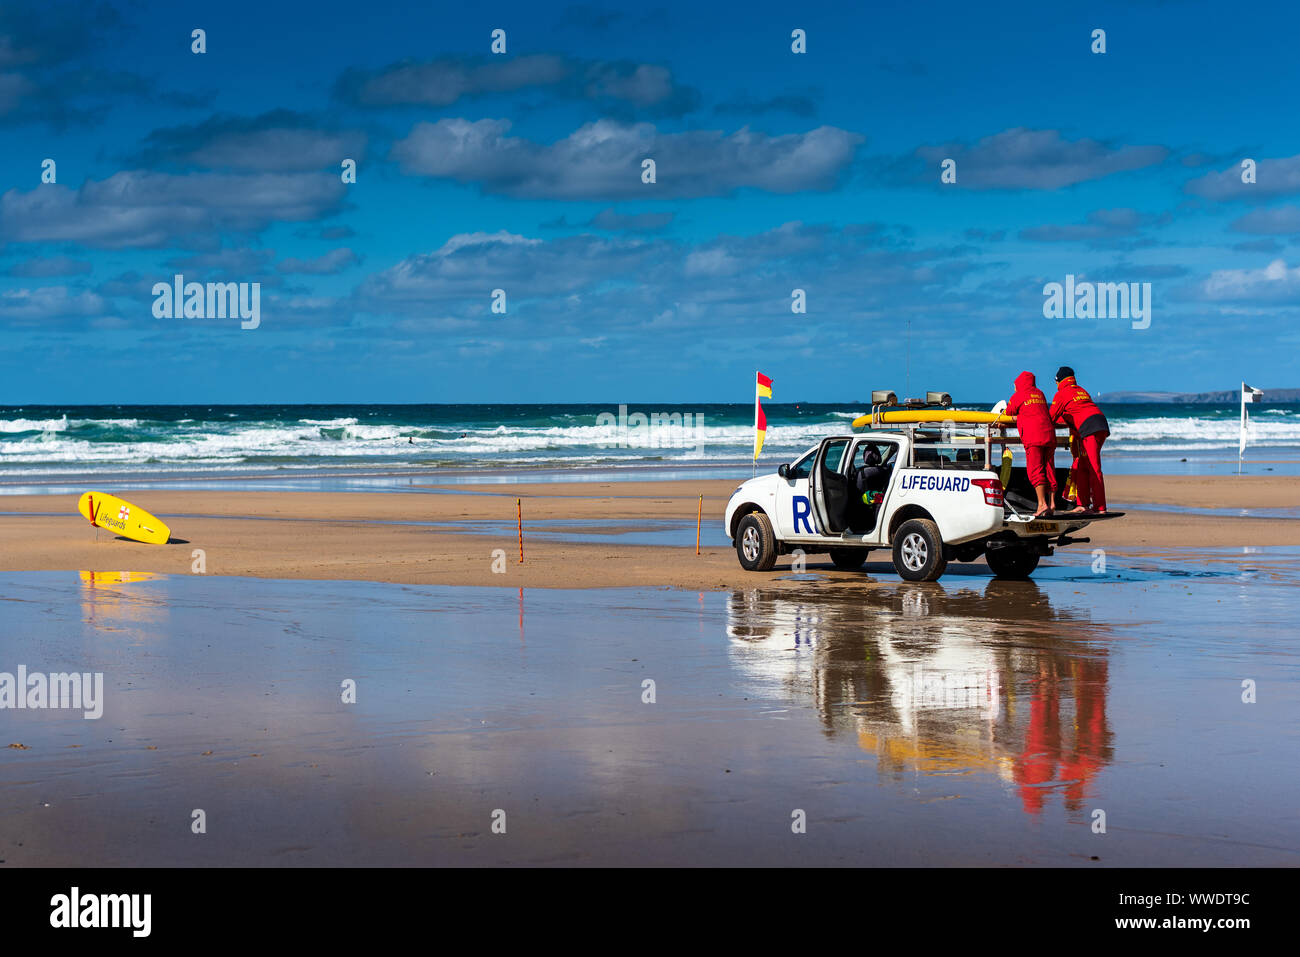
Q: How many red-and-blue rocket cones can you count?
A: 0